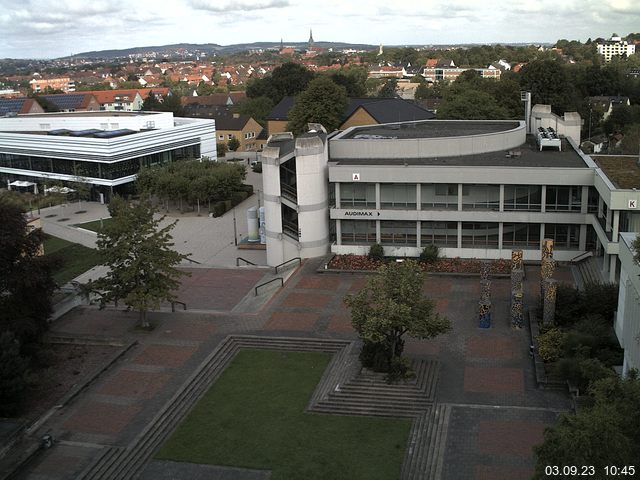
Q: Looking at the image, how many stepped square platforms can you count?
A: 1